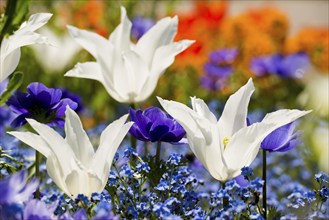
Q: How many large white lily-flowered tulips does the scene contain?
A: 3